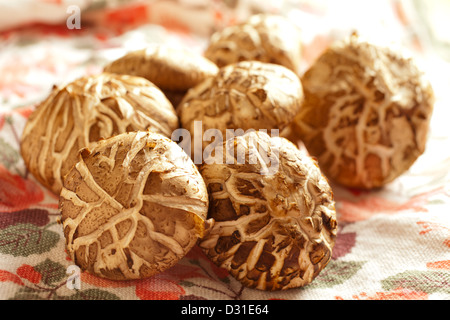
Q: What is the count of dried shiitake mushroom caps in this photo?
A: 7